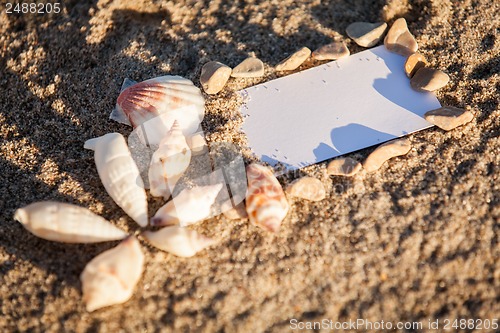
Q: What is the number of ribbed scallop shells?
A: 1